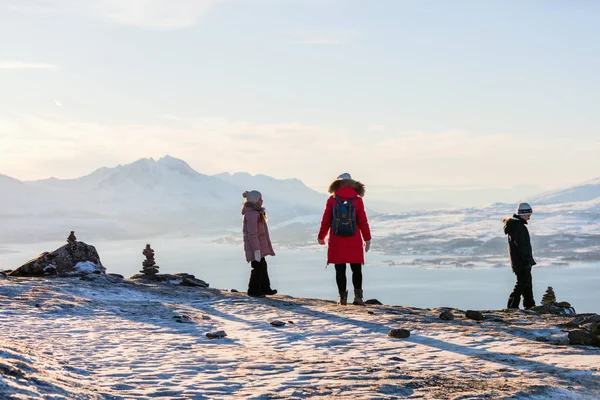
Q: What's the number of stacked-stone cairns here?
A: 3